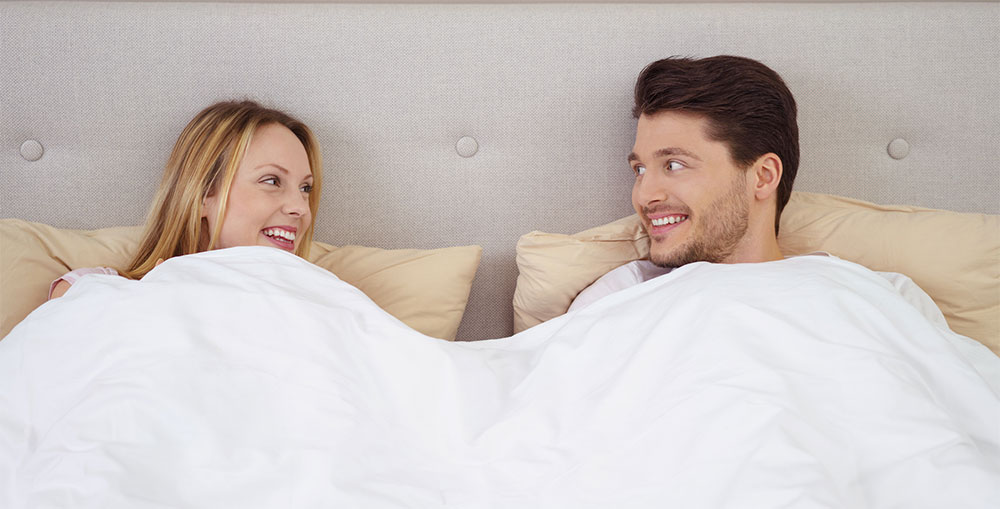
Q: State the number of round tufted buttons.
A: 3